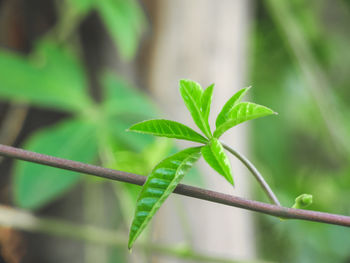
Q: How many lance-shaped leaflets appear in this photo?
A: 7